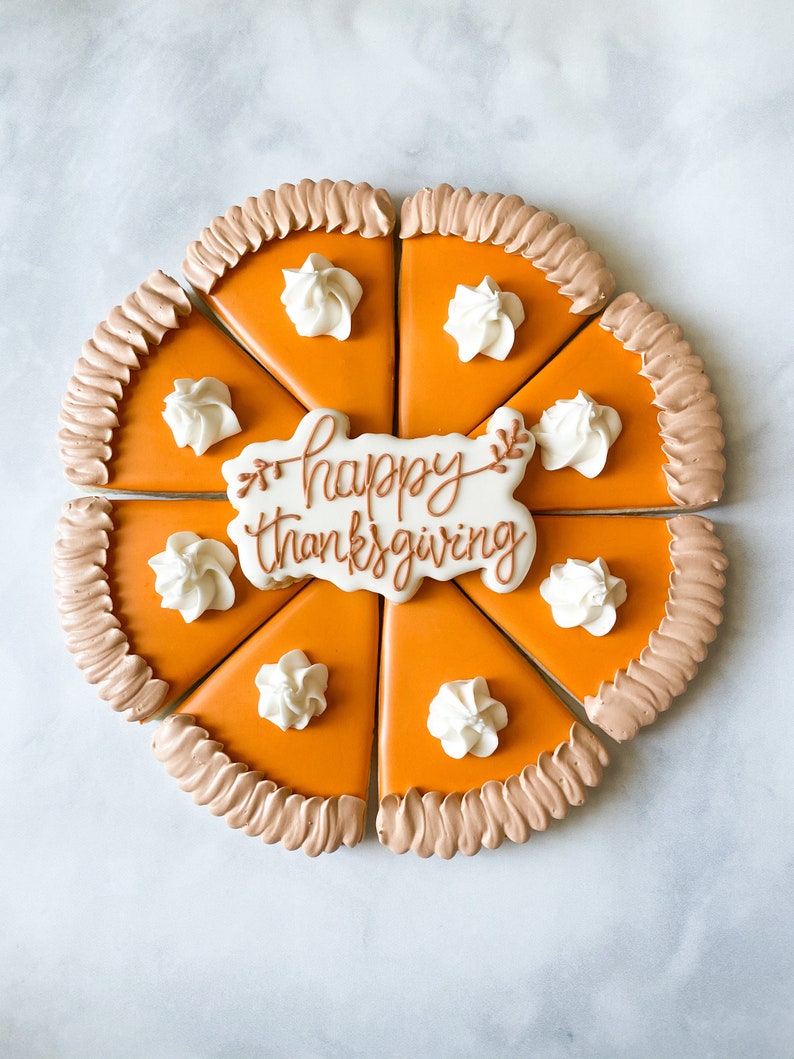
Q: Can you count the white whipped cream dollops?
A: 8